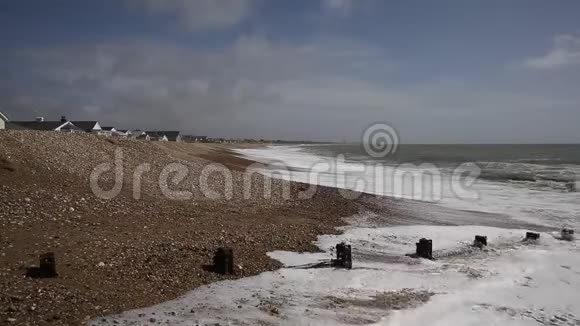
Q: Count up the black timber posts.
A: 7